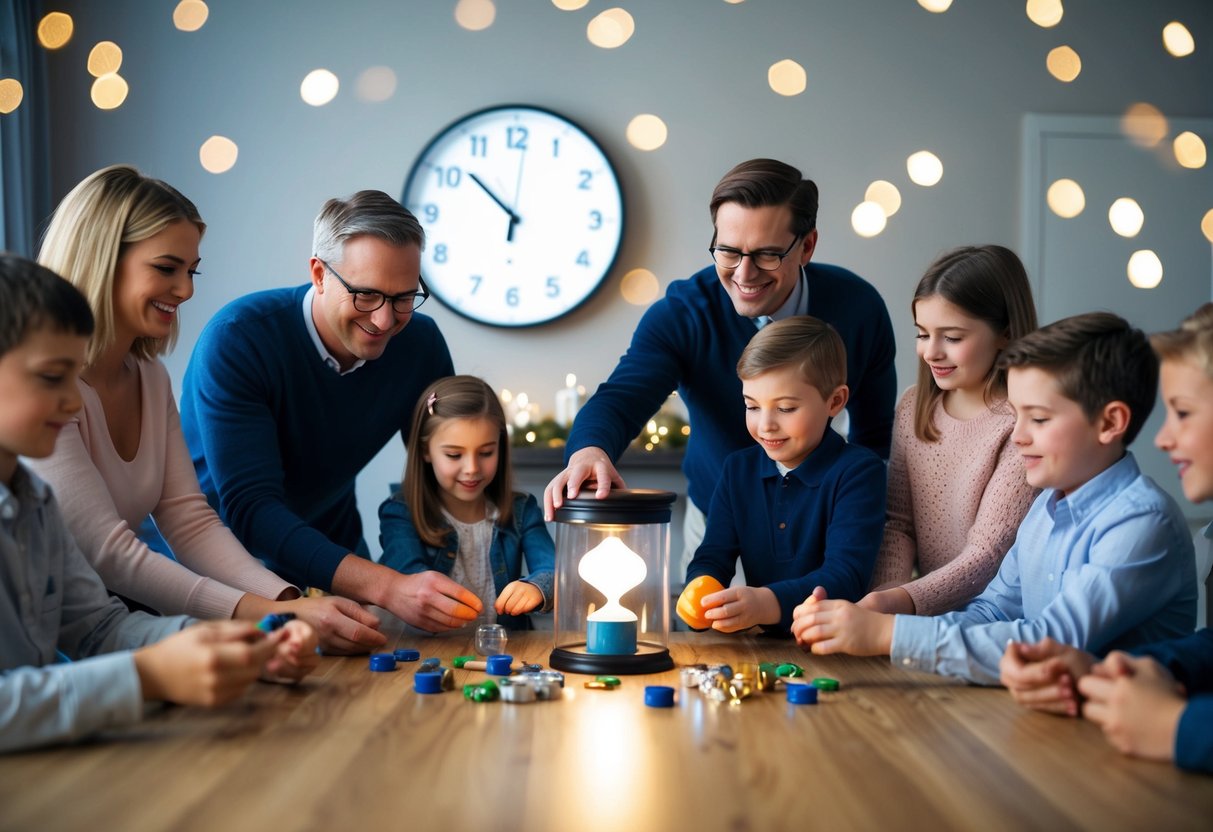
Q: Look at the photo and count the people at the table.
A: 9